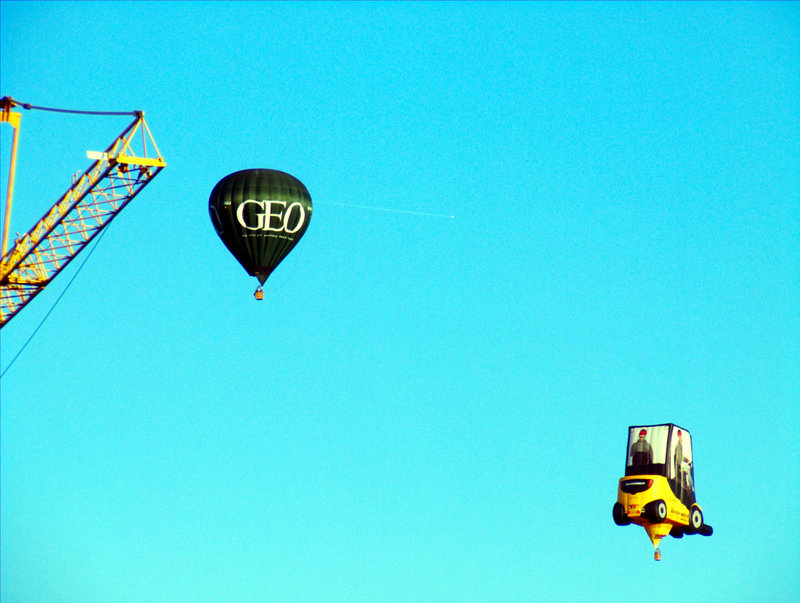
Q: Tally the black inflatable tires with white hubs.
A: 2